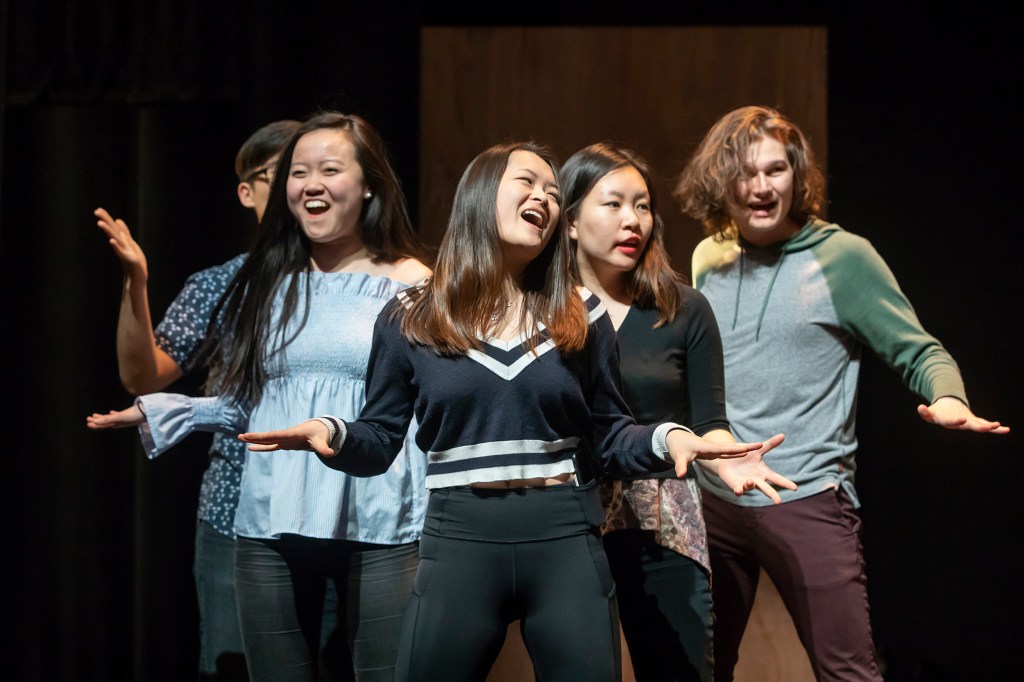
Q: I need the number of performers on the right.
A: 2